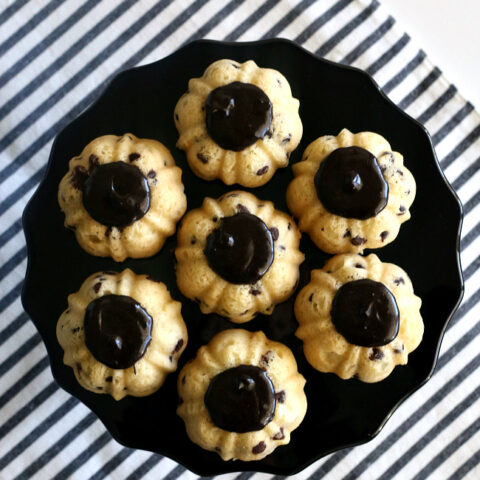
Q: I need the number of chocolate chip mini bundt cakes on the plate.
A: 7